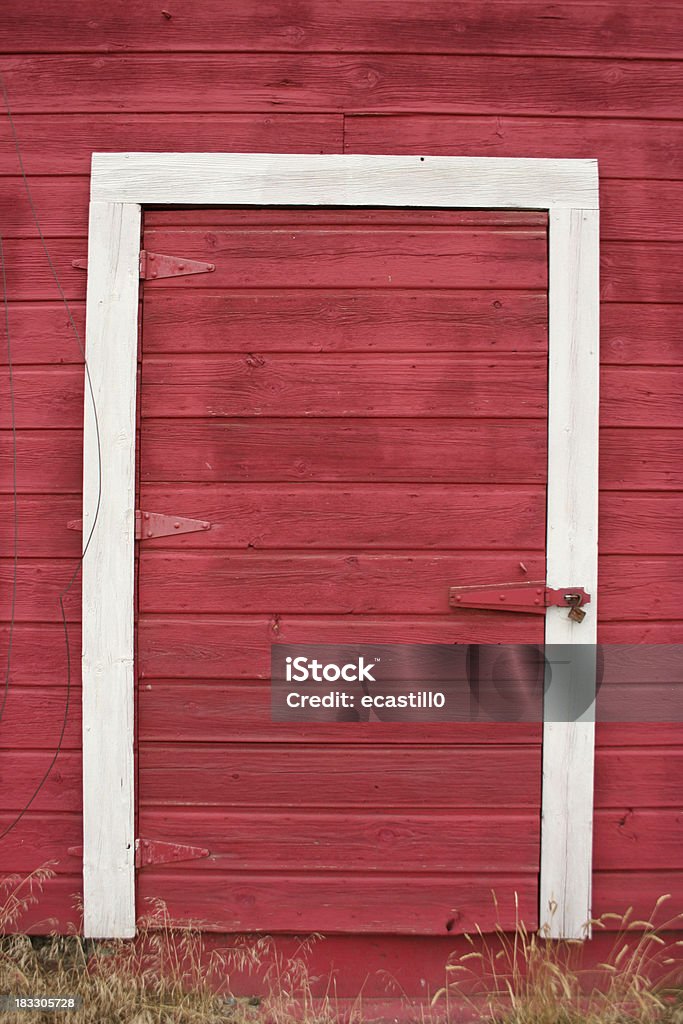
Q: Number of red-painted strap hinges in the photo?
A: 3